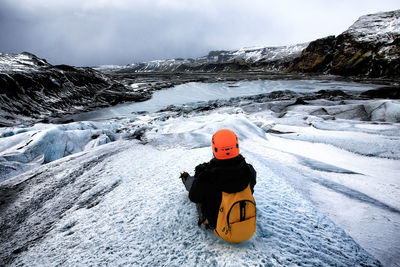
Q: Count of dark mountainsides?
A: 2